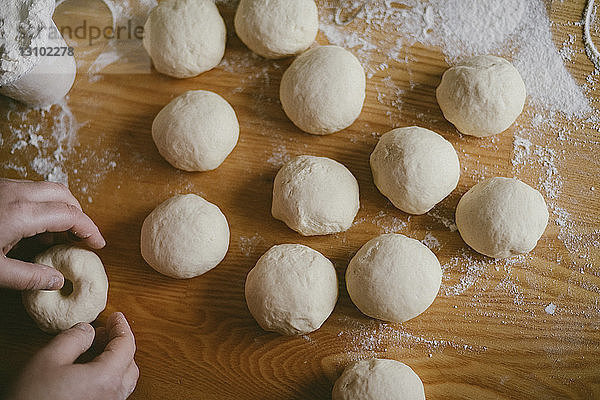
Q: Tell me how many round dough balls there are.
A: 12